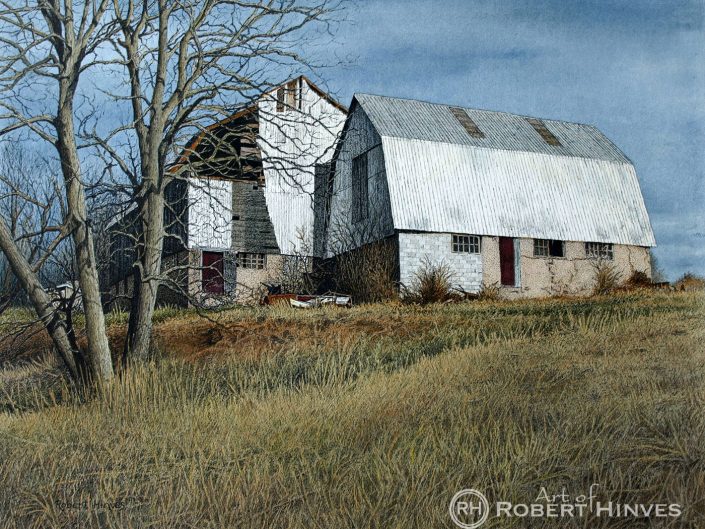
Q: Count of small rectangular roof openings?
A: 2